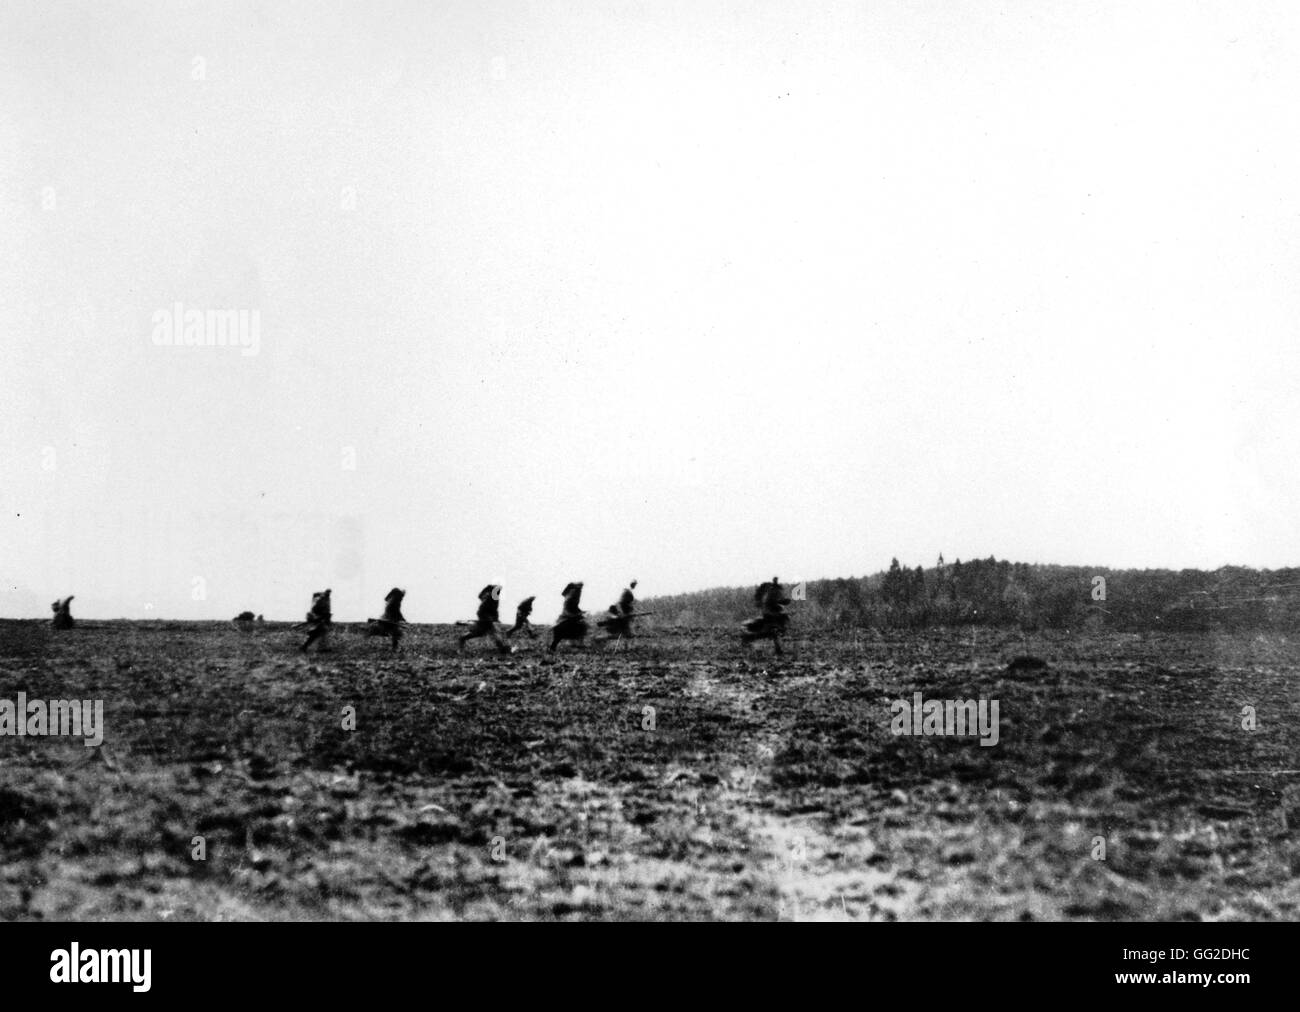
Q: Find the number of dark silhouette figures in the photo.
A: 8